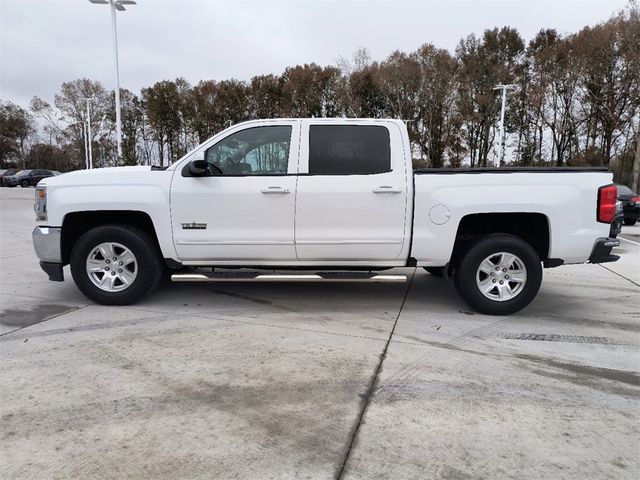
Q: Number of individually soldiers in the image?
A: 0